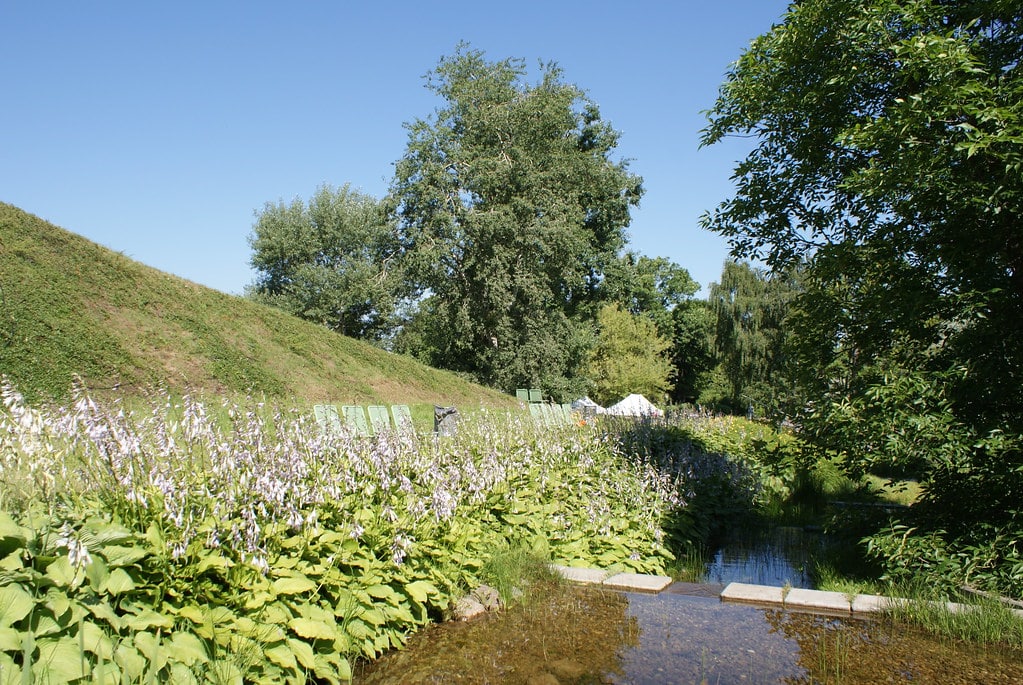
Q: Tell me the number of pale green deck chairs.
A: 10